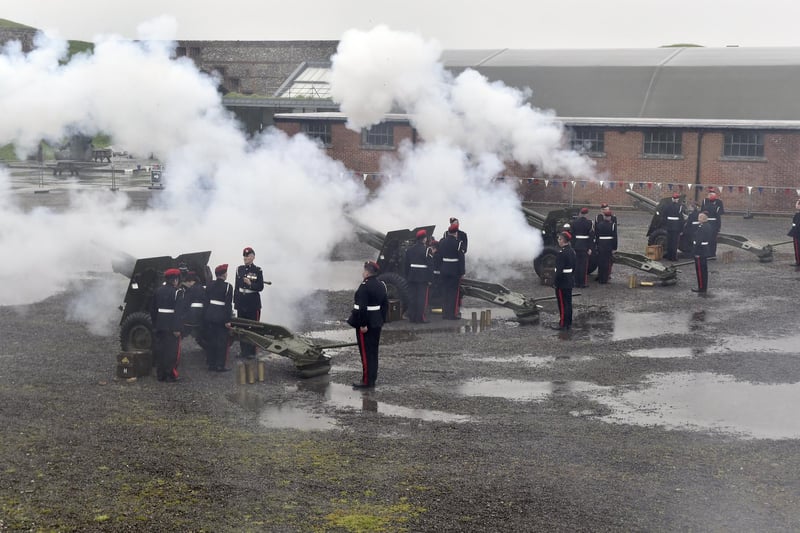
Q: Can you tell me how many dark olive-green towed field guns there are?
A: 4